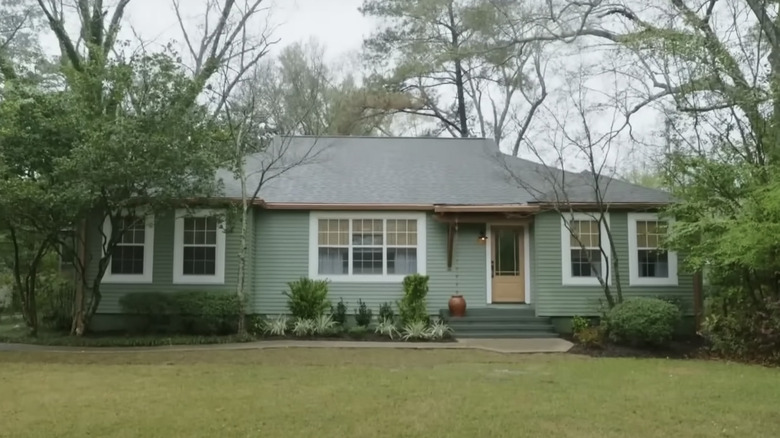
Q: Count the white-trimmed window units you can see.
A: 5